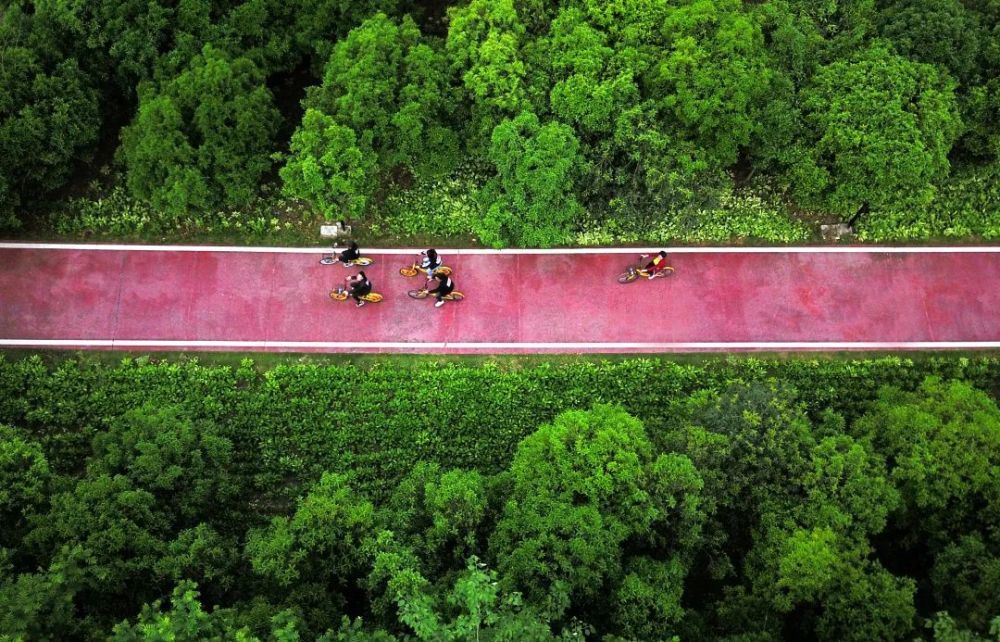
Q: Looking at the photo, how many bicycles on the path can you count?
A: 5